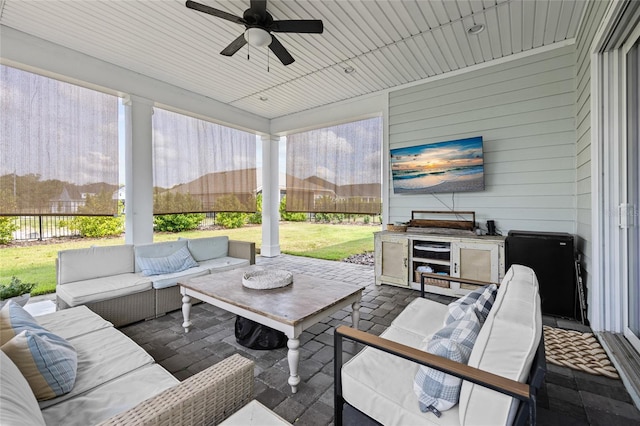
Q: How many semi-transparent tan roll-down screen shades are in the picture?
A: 3